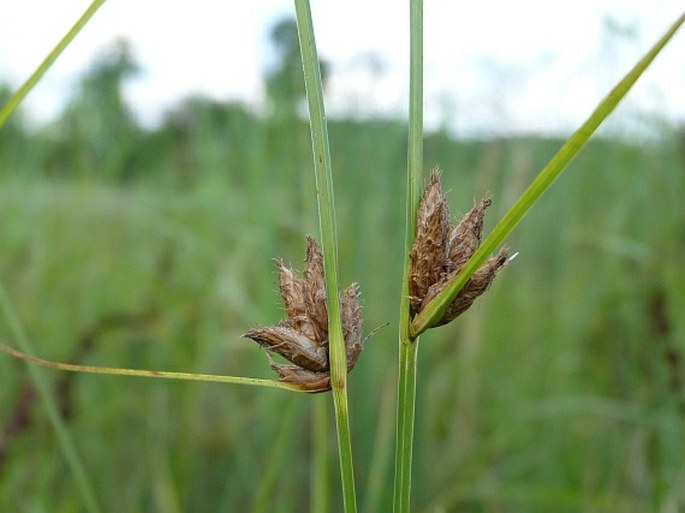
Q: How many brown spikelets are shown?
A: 8